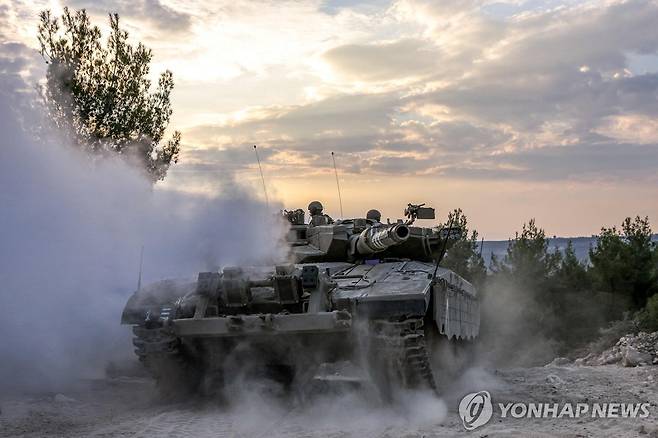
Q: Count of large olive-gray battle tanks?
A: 1